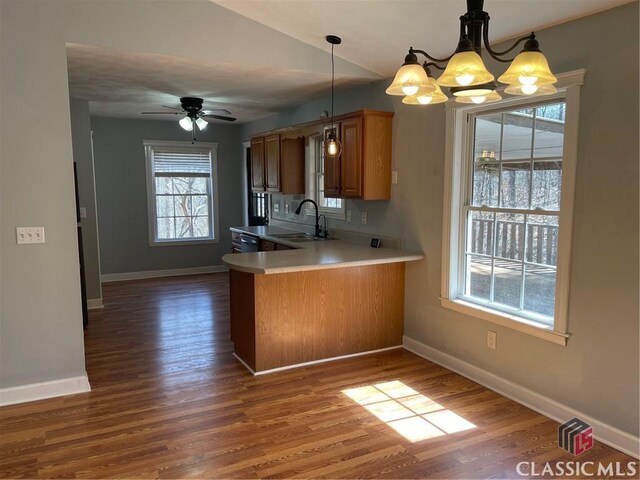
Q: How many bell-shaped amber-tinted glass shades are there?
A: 6